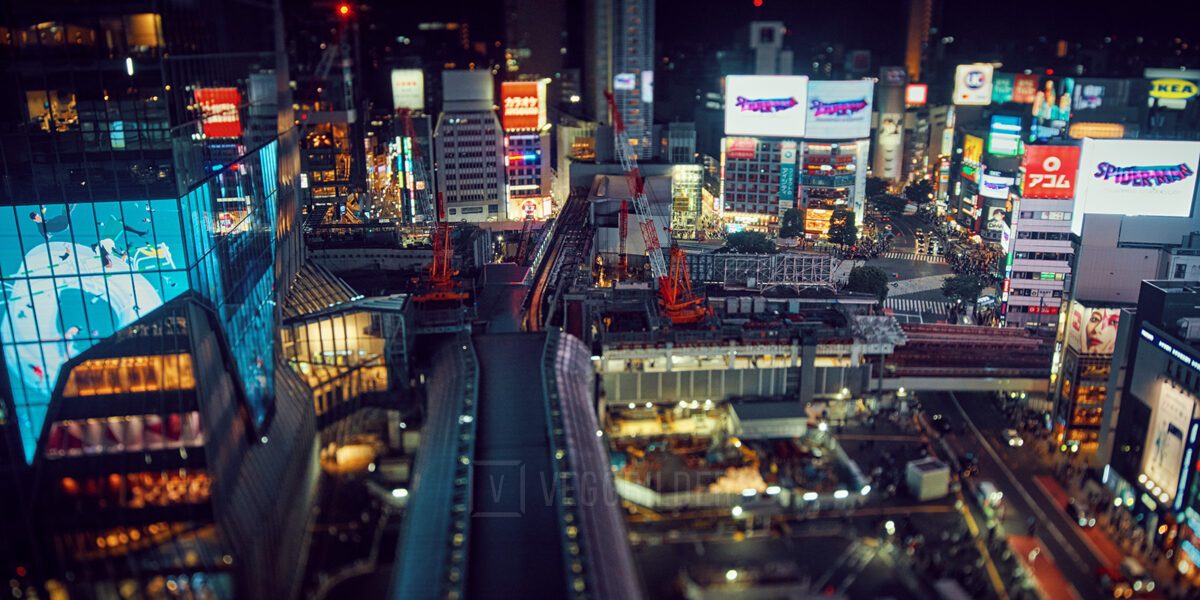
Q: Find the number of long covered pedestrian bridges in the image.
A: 1